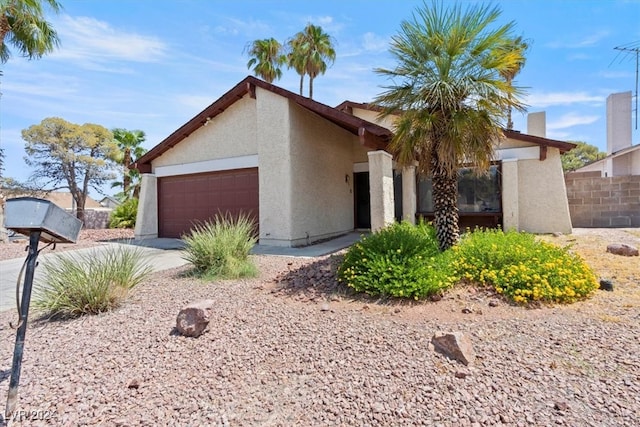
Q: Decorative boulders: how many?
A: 3